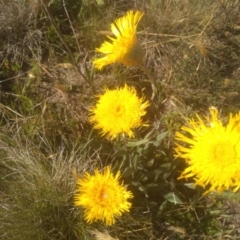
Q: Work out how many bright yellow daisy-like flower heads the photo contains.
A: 4